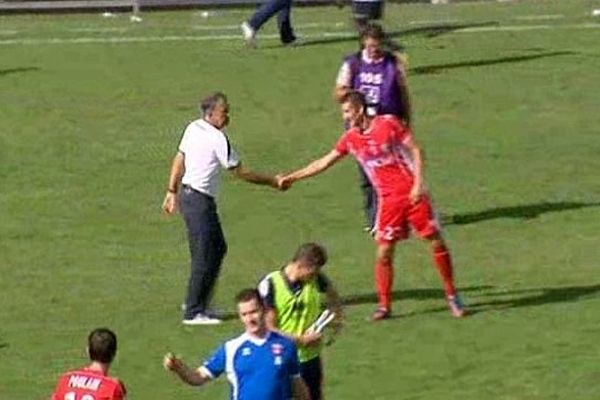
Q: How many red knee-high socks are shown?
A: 2